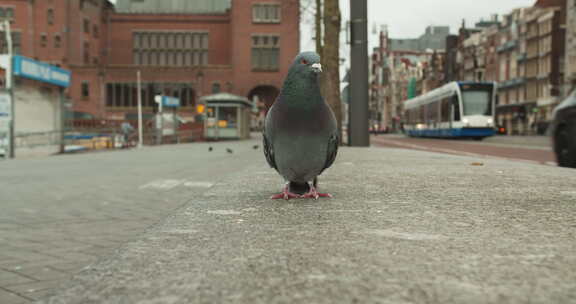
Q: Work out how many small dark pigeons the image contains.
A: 3